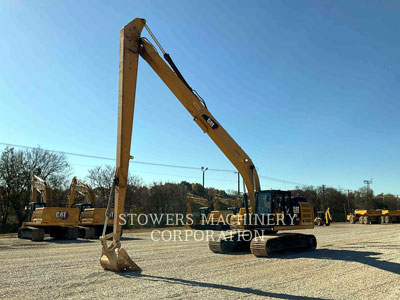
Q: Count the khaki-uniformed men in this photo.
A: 0